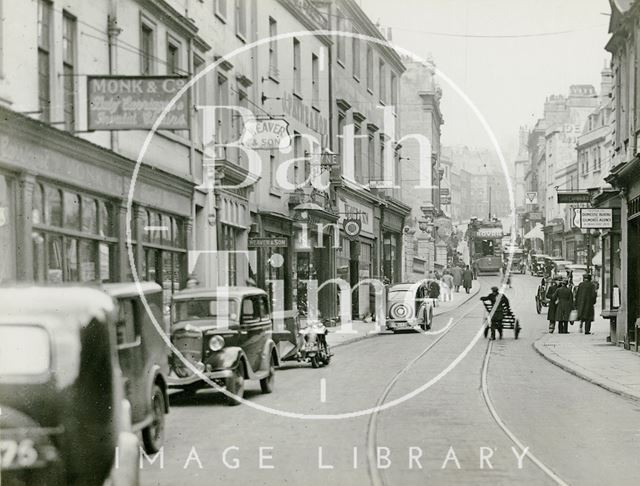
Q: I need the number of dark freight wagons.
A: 1